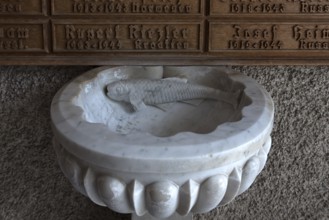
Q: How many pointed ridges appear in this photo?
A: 5